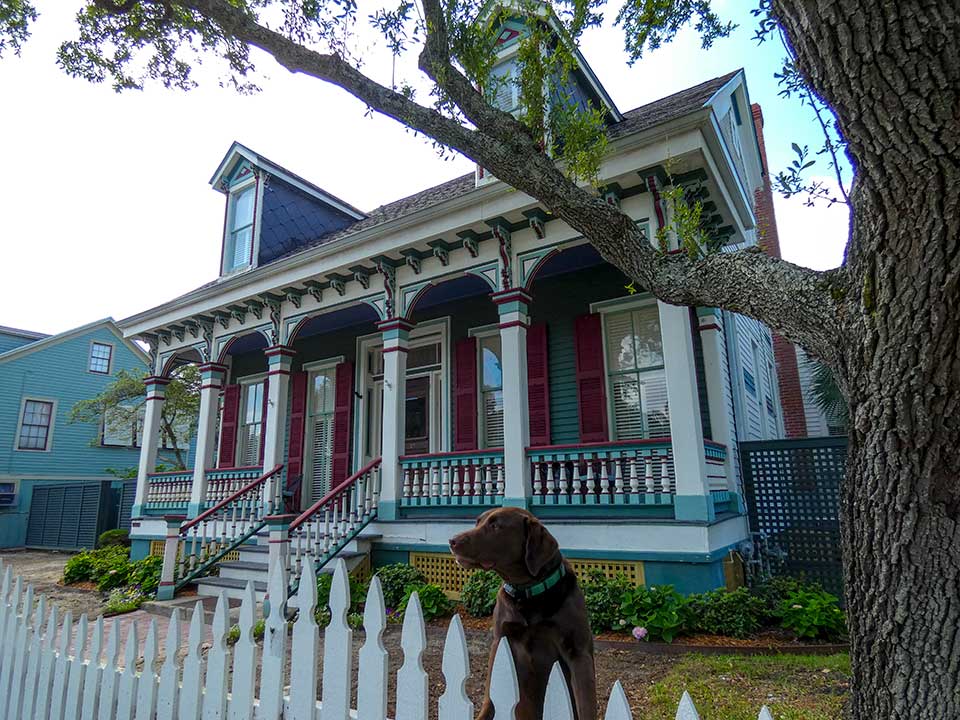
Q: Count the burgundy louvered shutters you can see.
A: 7